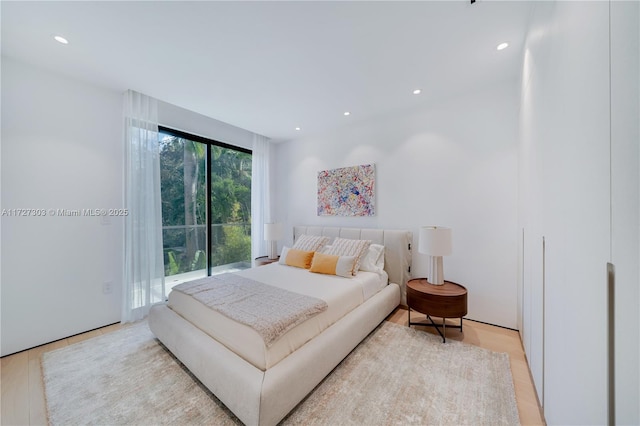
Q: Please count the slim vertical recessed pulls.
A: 3